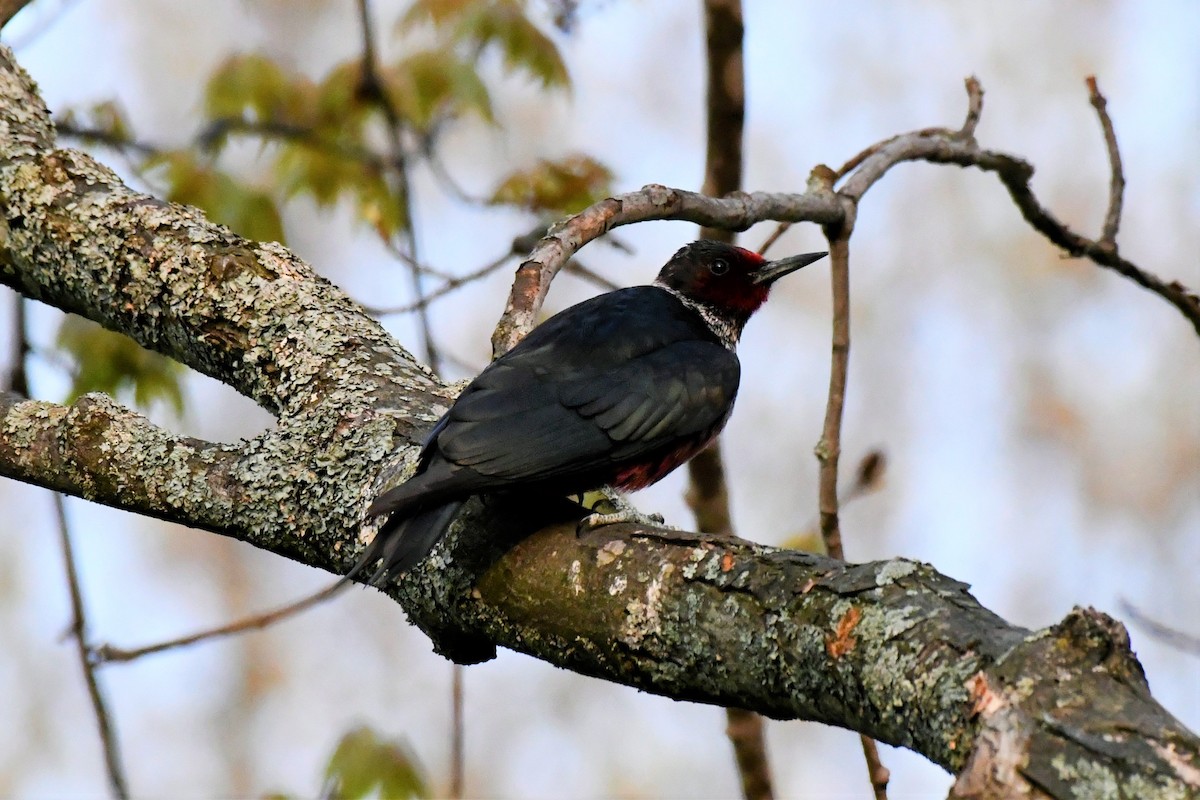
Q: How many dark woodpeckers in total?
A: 1